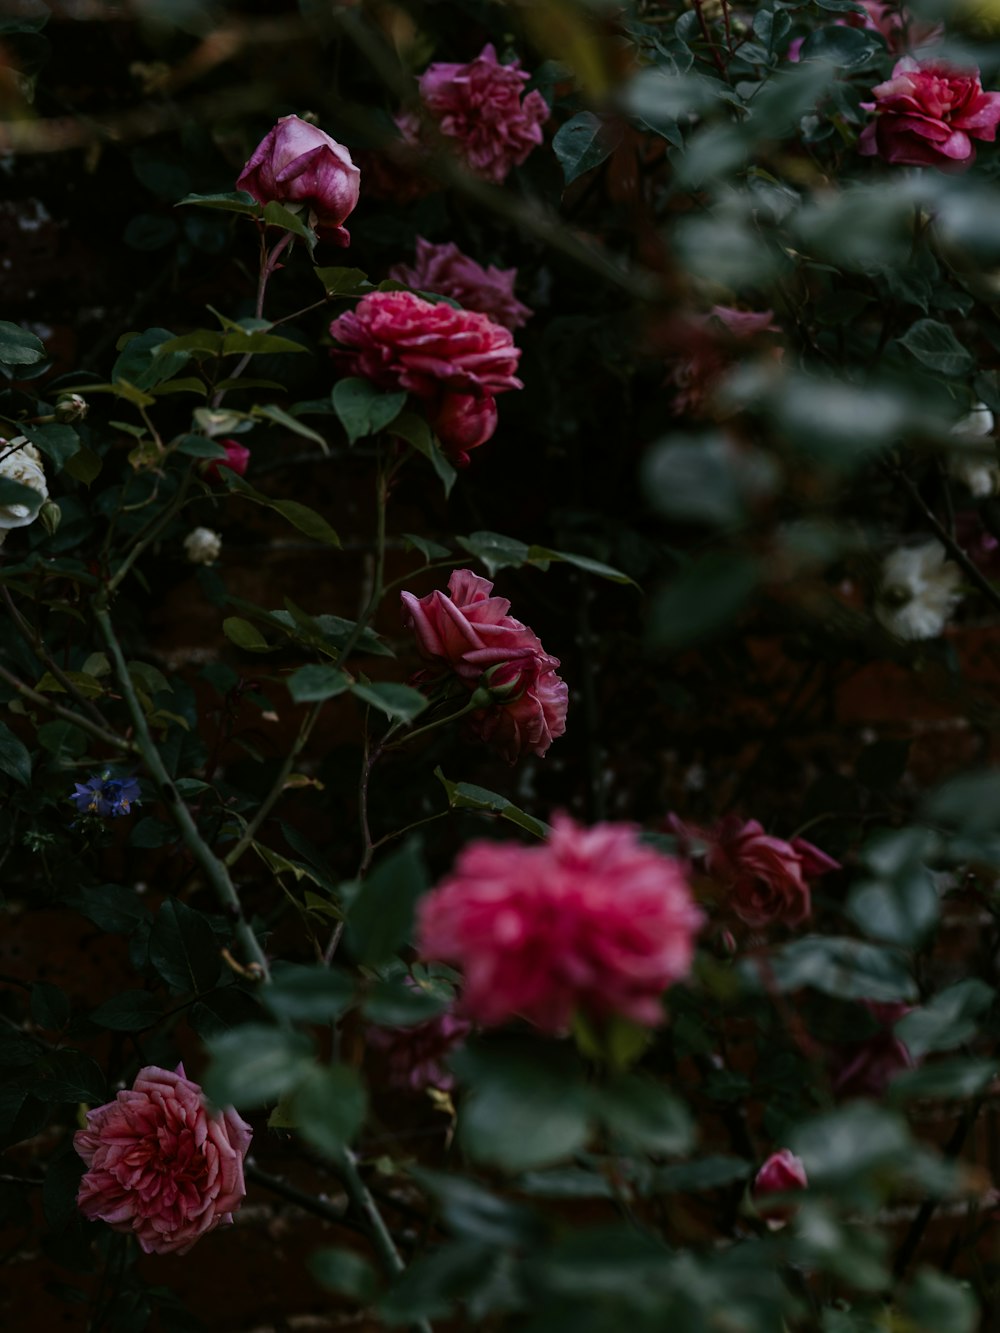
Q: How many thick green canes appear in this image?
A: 1